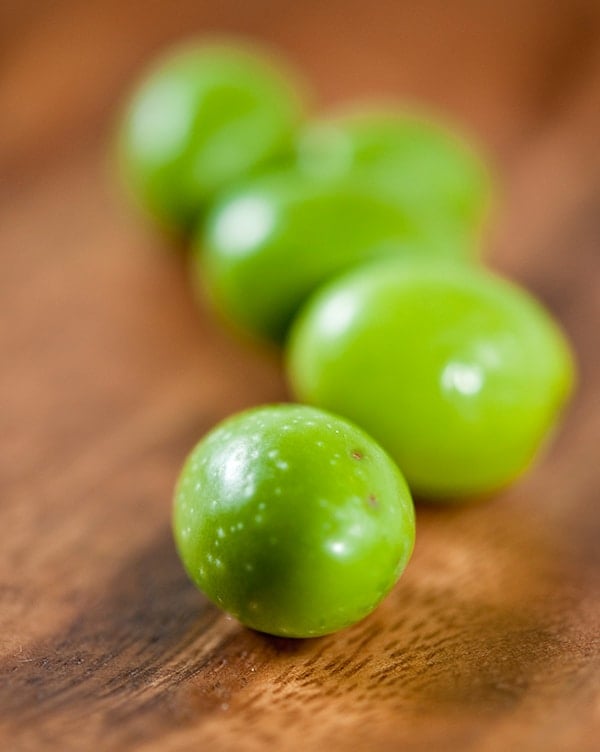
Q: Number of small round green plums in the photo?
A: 5